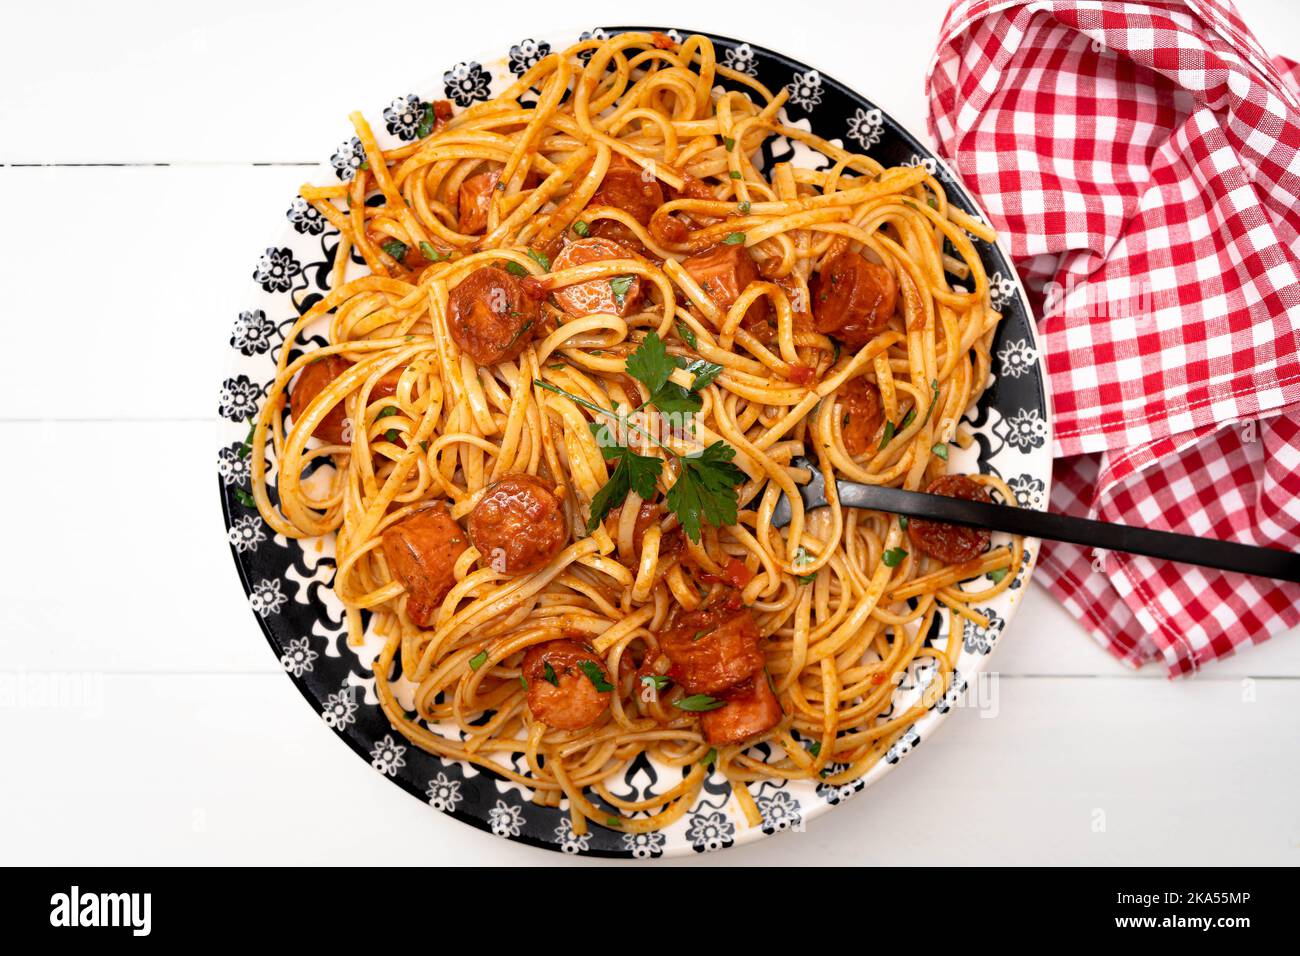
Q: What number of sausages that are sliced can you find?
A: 14